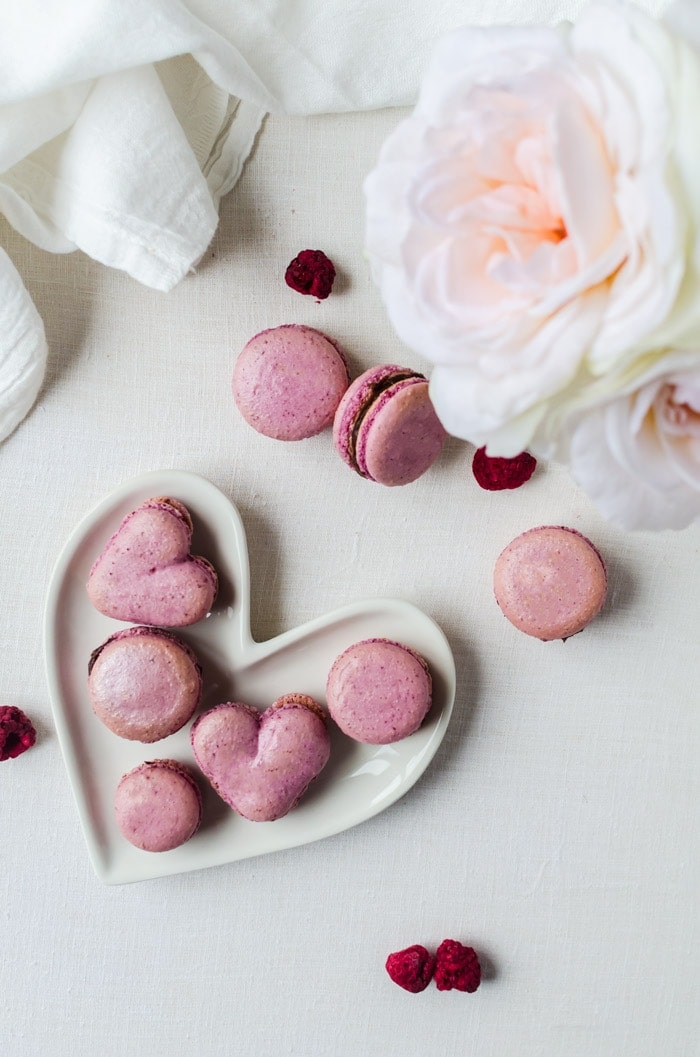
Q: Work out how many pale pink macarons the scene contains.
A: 8